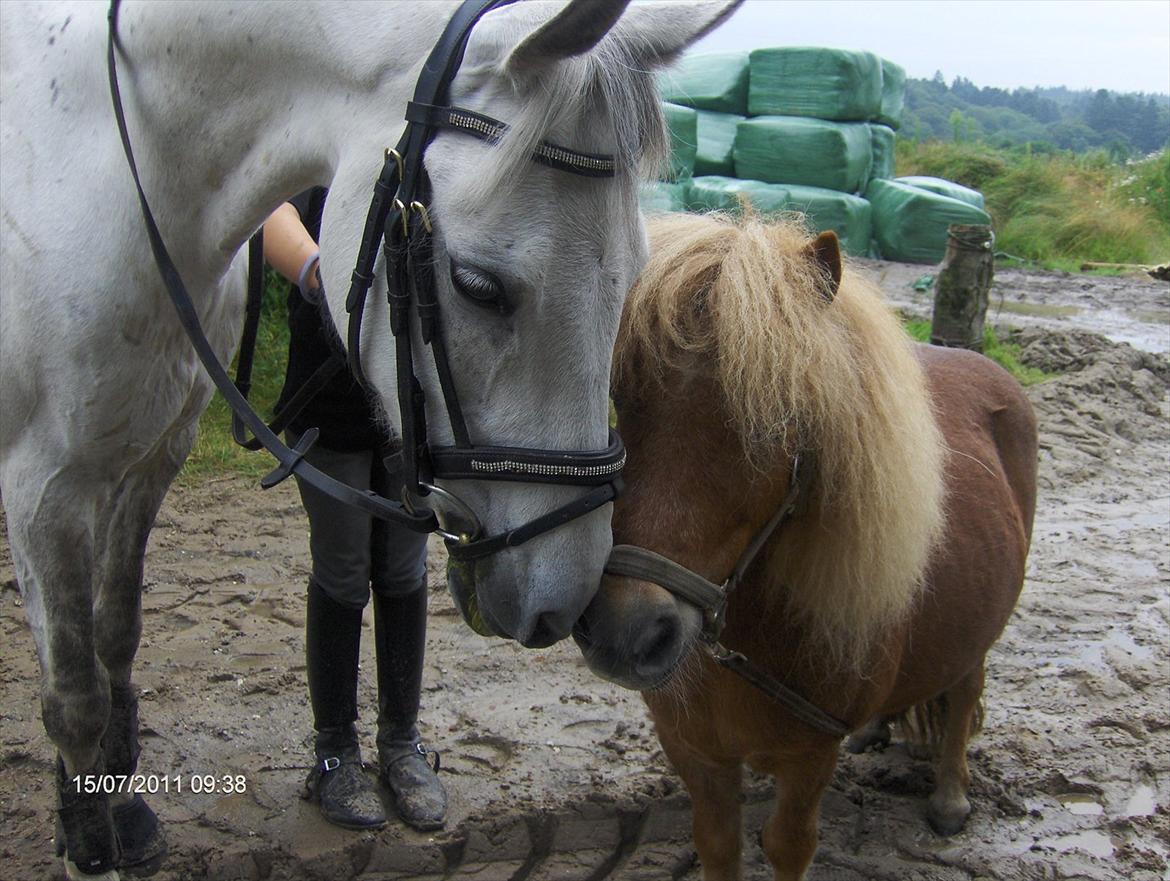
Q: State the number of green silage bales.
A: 12